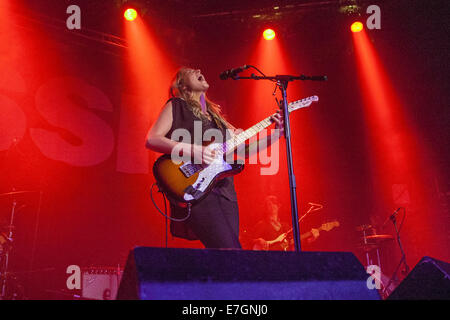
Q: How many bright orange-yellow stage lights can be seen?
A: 3